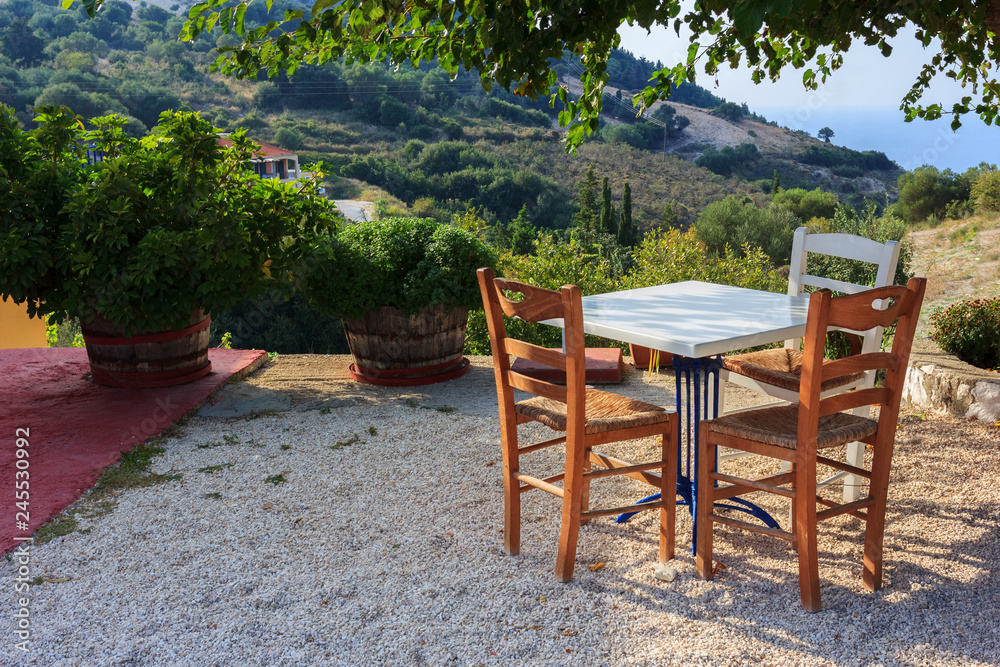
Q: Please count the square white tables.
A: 1